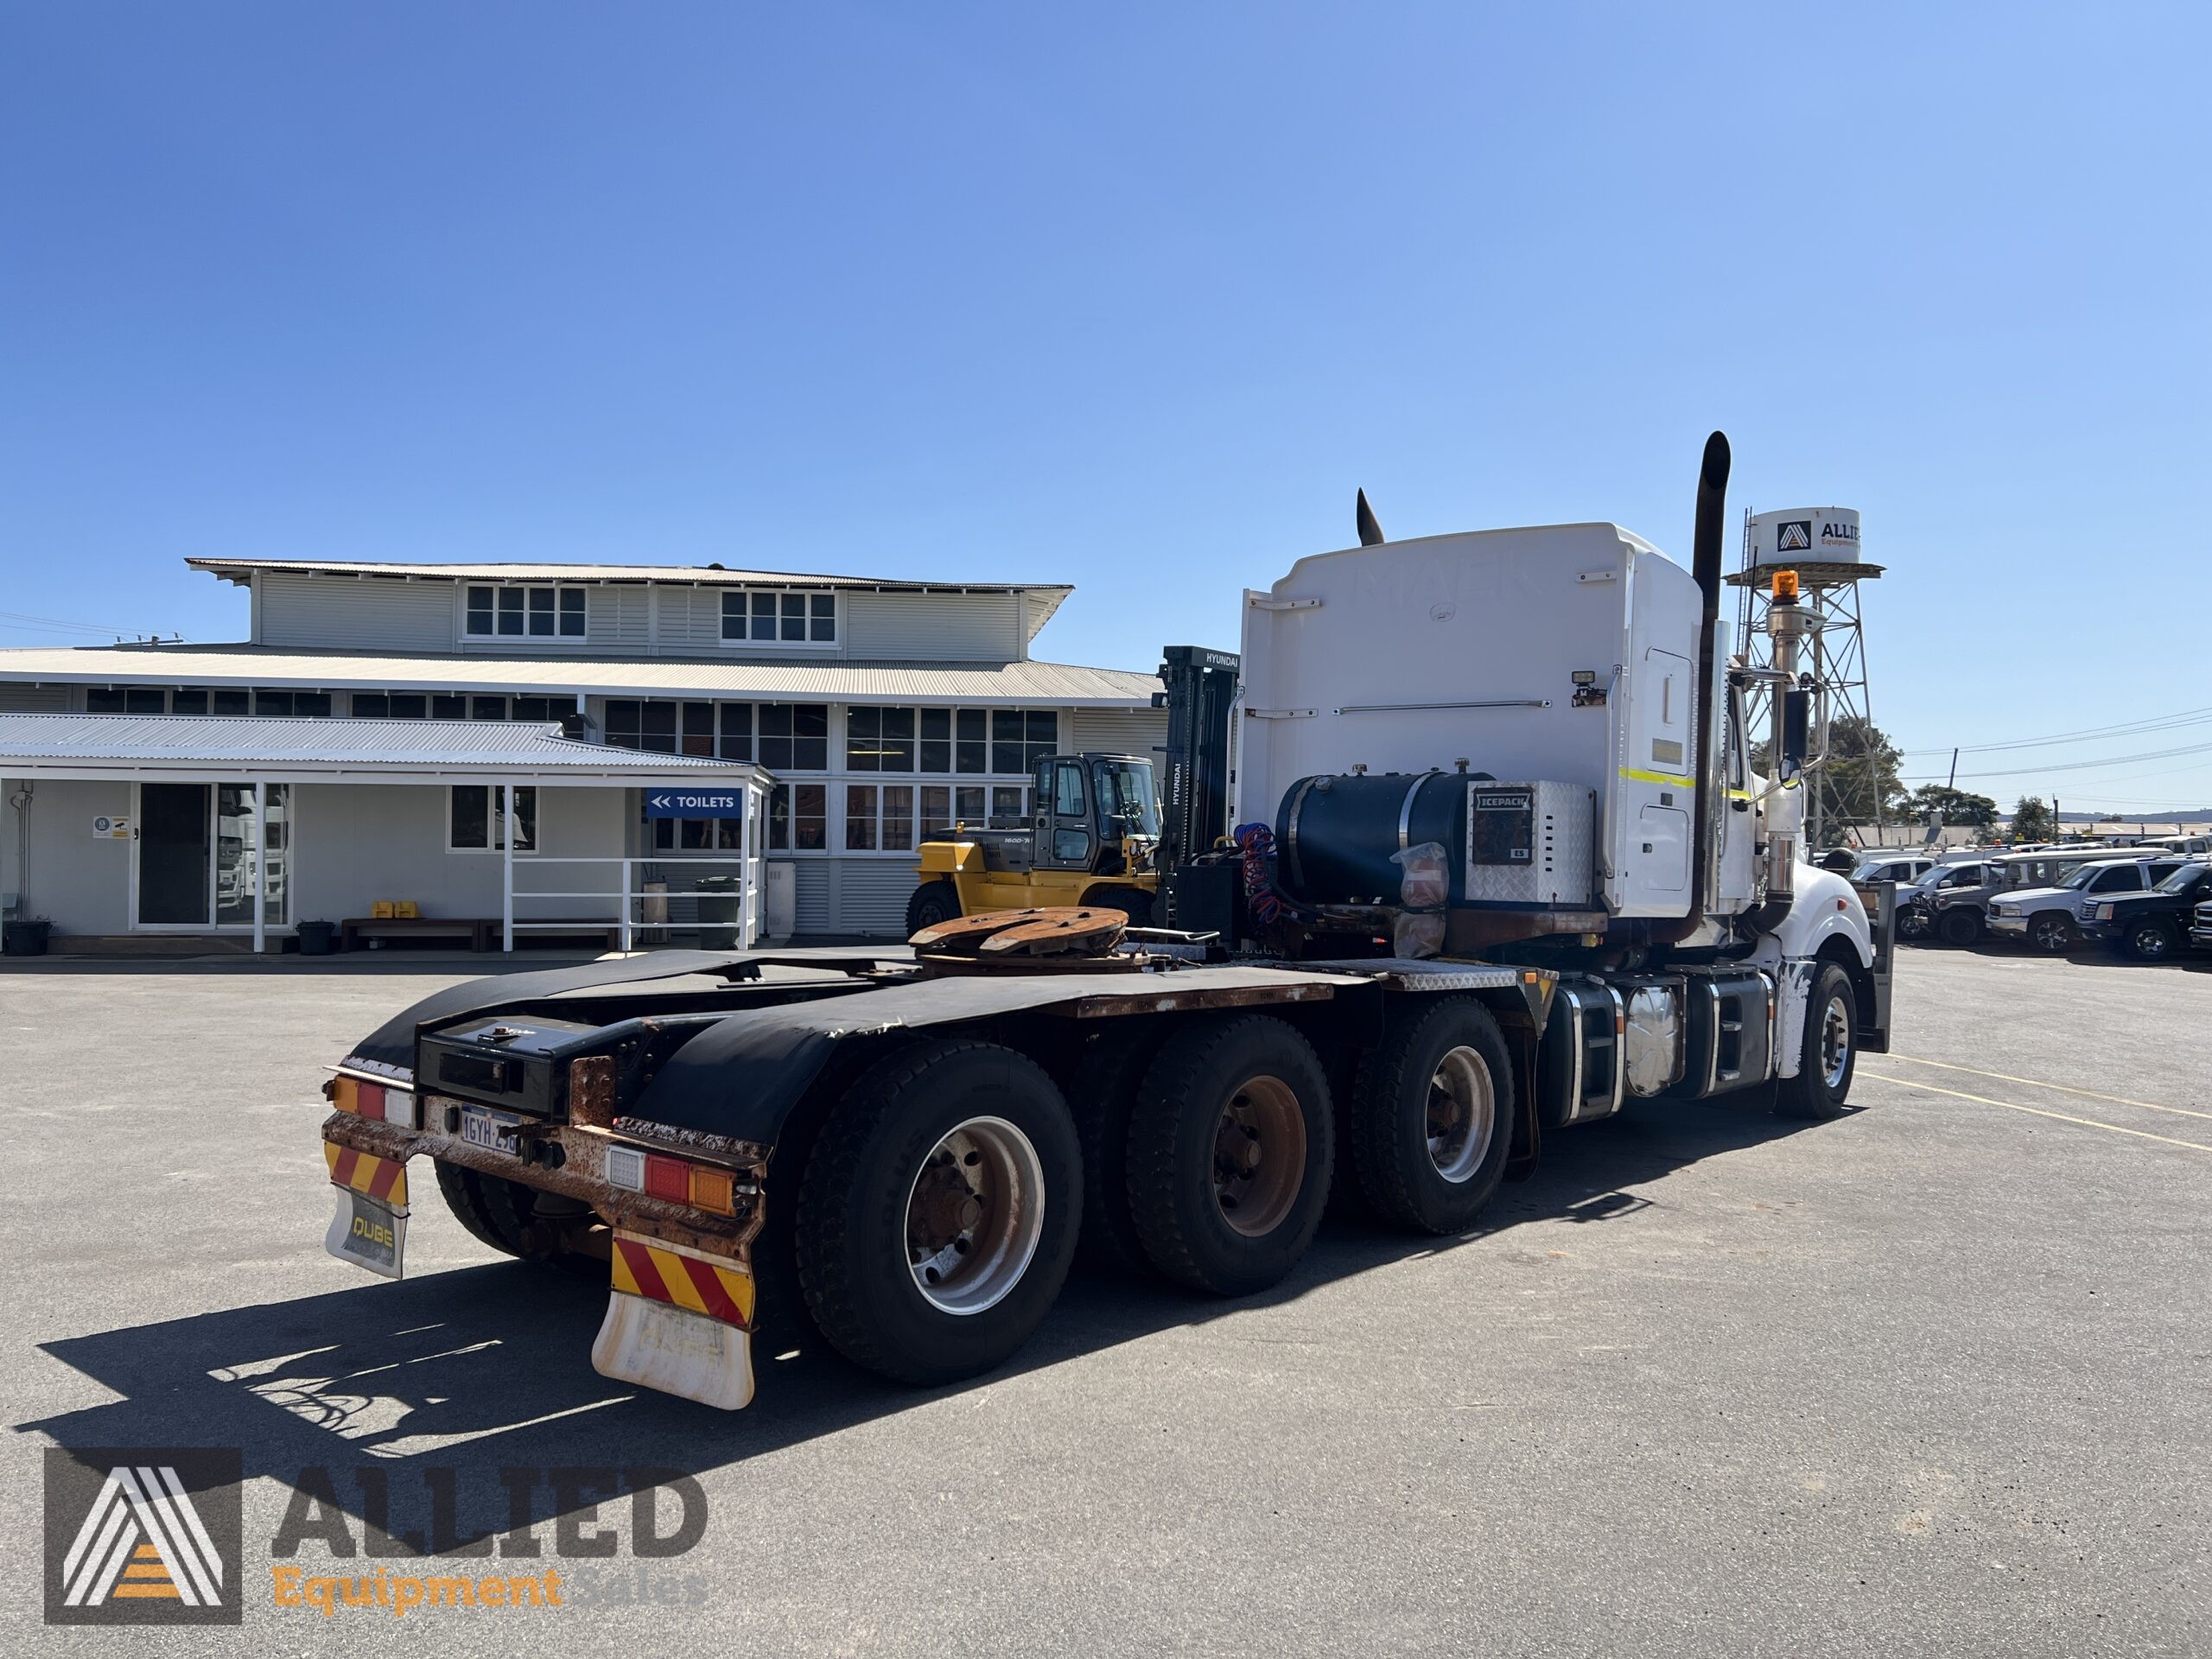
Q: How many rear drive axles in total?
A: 3